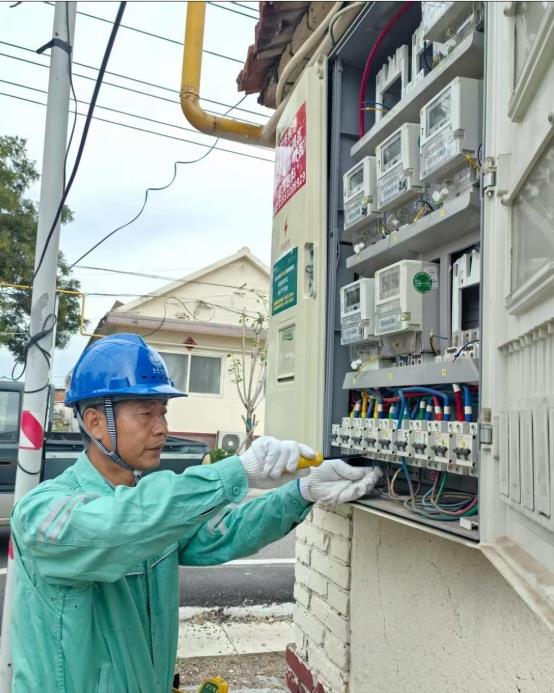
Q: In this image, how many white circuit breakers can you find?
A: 9